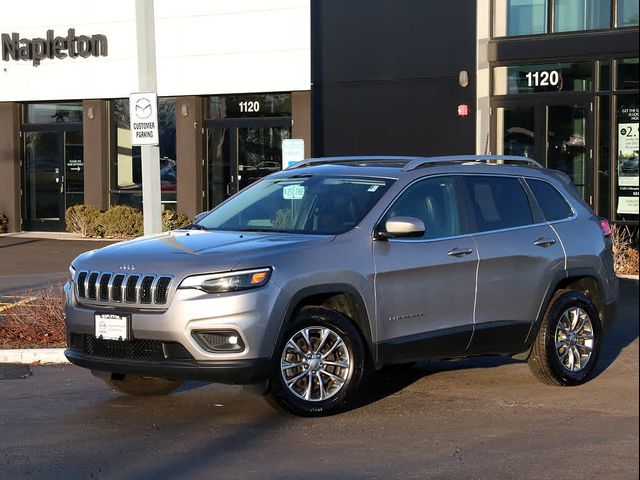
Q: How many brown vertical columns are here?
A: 4